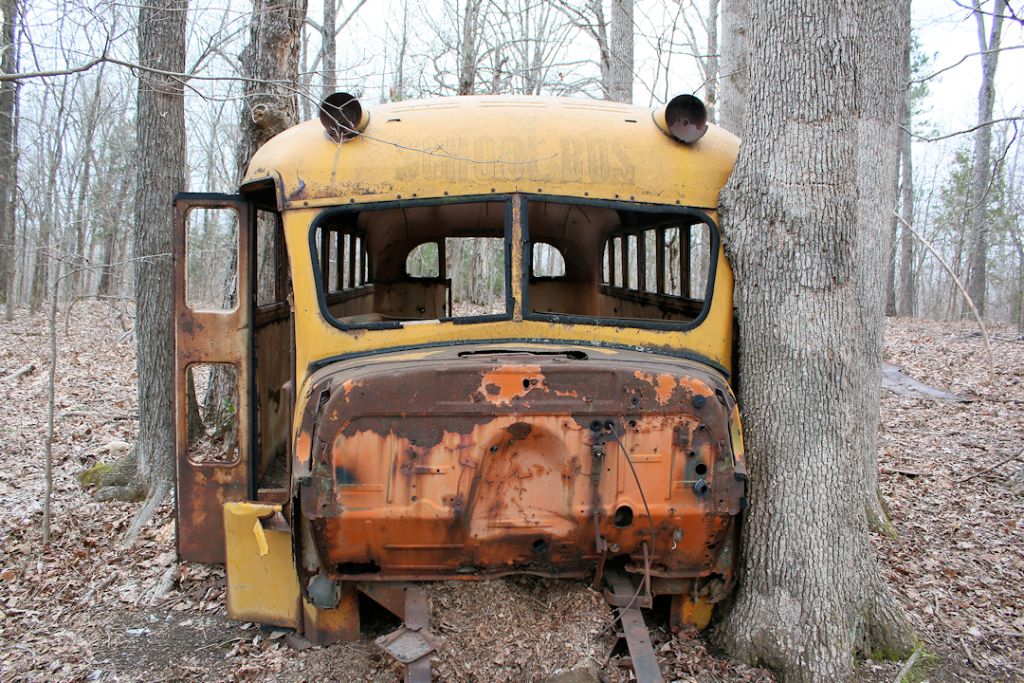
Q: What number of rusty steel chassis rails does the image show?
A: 2